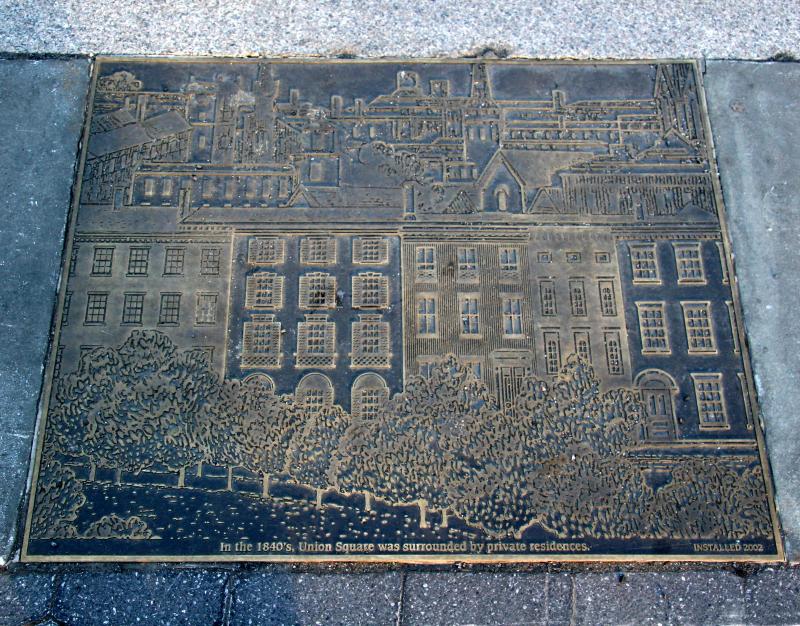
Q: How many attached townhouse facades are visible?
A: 5